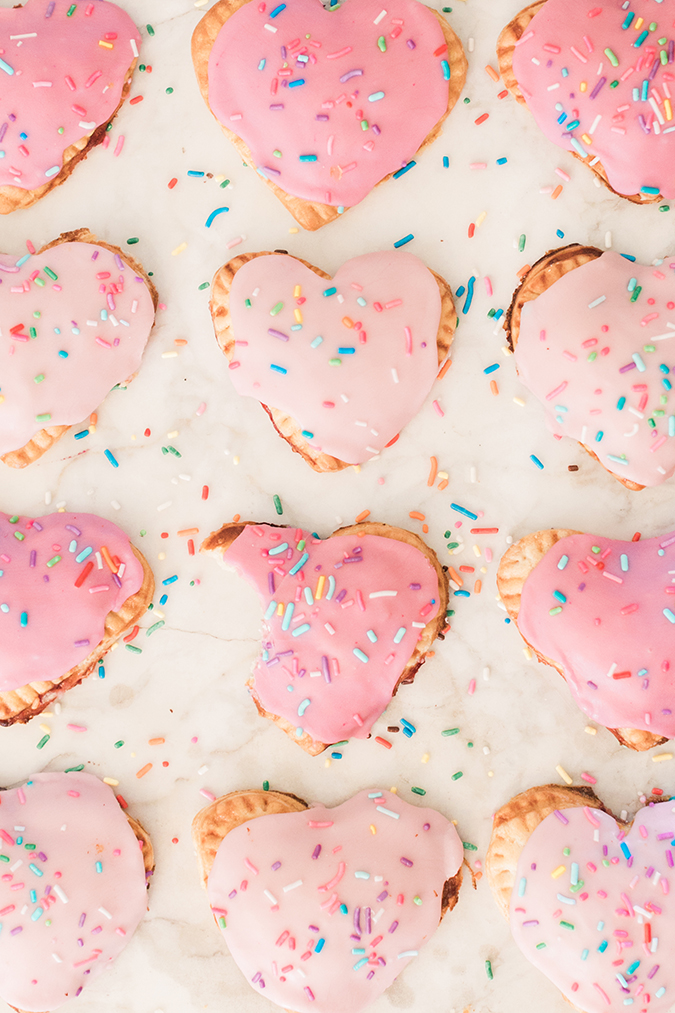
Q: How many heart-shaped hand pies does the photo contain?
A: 12